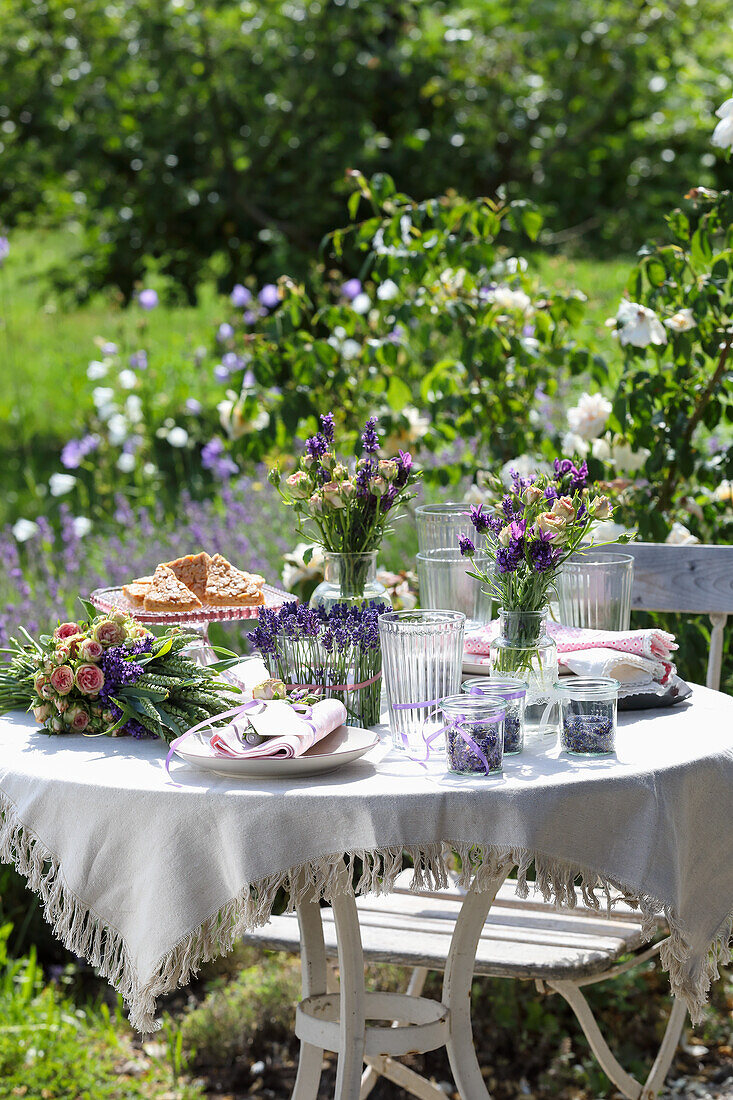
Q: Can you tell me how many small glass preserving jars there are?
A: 3